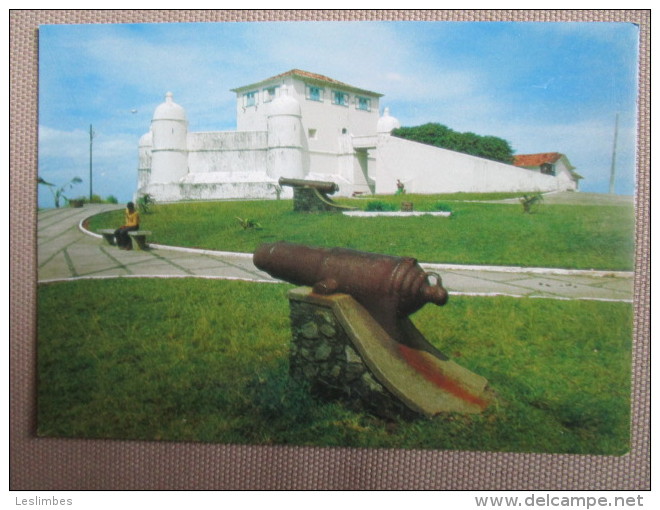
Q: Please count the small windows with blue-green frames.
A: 5